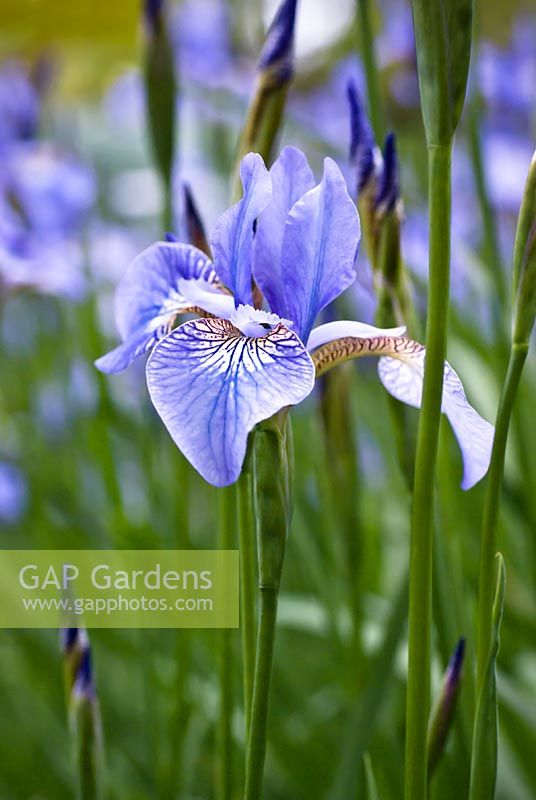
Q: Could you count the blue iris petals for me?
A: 6